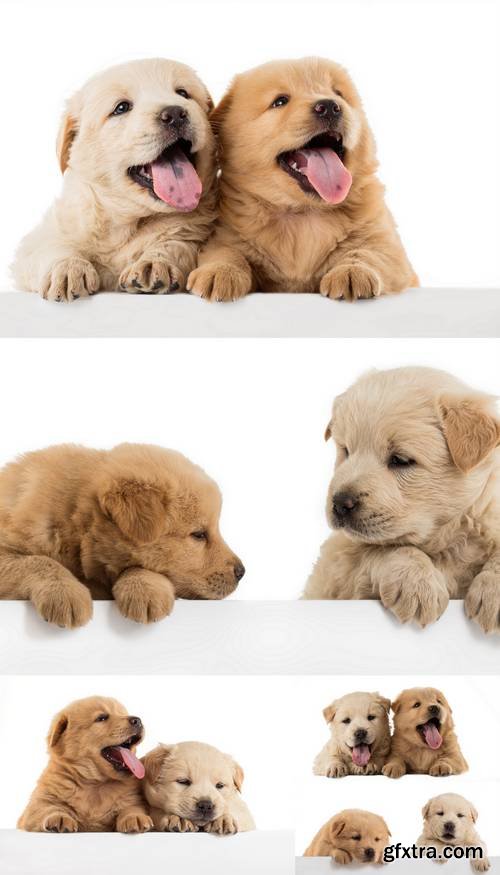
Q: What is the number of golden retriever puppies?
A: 10